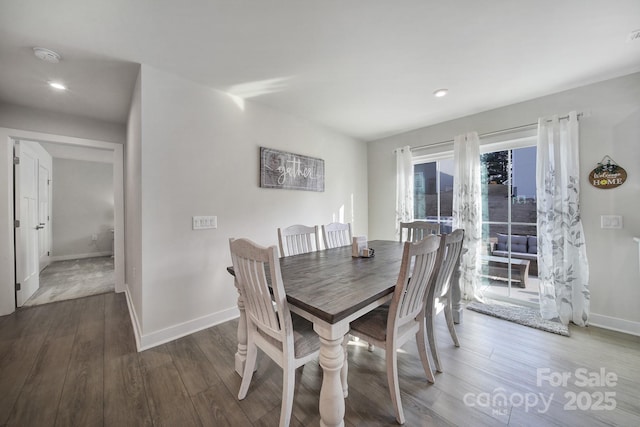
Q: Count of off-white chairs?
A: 6